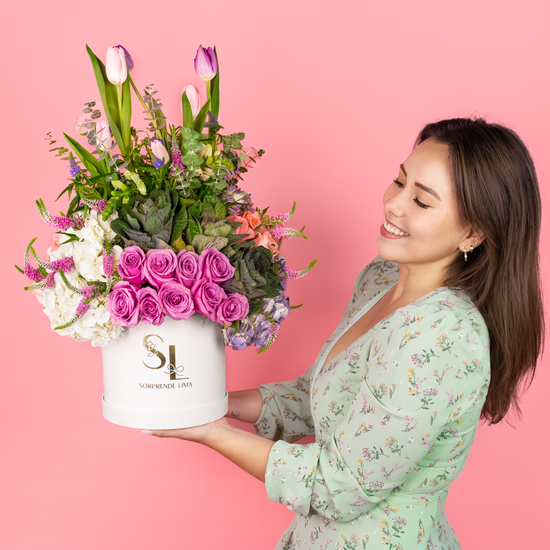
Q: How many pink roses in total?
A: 9